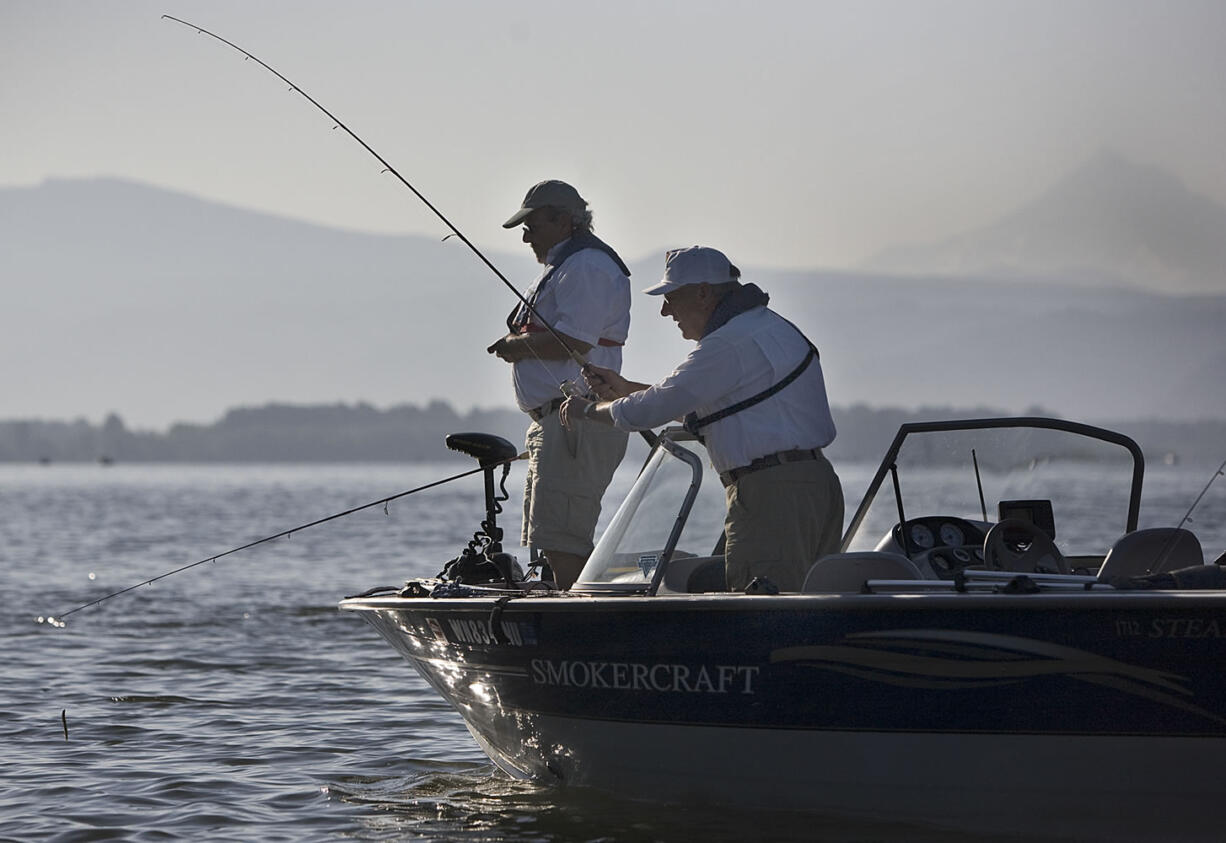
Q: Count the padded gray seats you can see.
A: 2